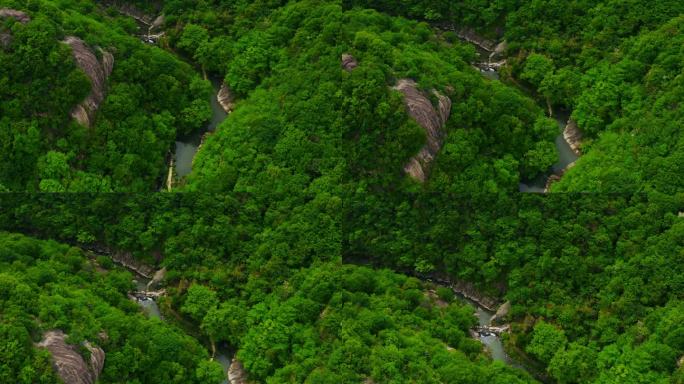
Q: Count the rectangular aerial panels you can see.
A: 4